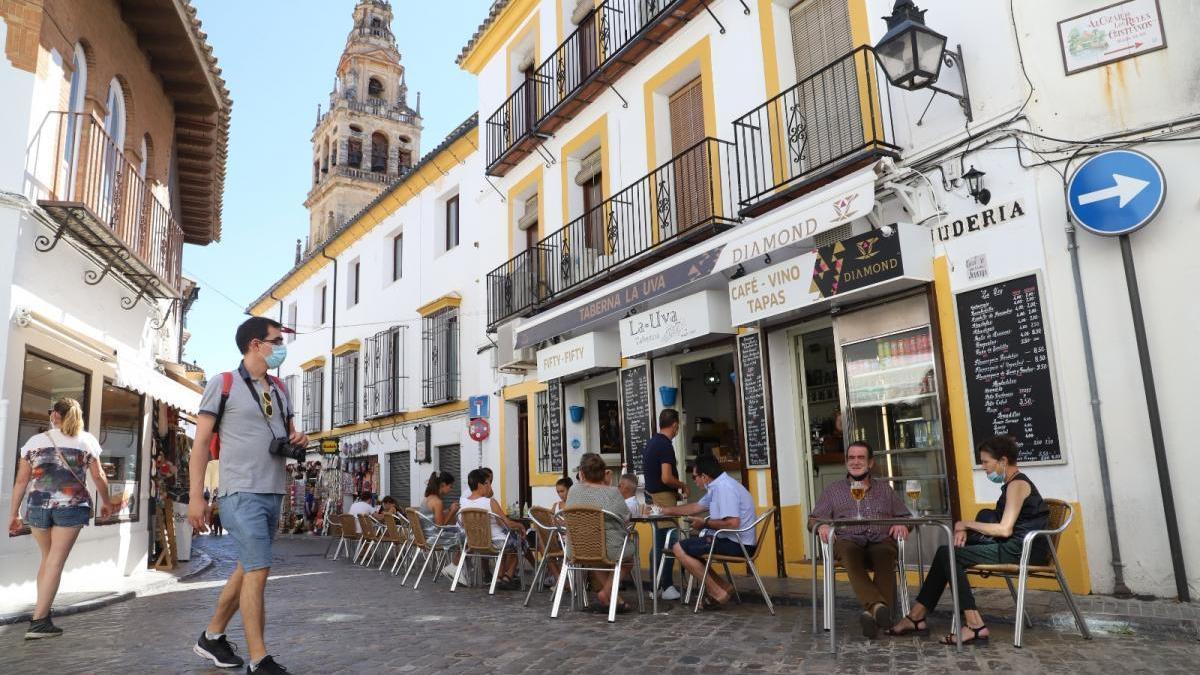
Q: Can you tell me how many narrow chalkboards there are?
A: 3